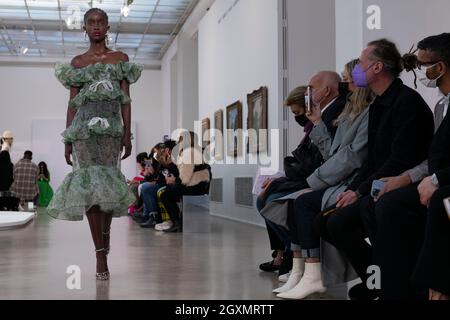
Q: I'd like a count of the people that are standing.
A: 4